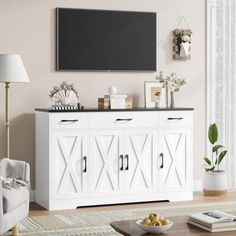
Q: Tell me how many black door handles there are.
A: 4